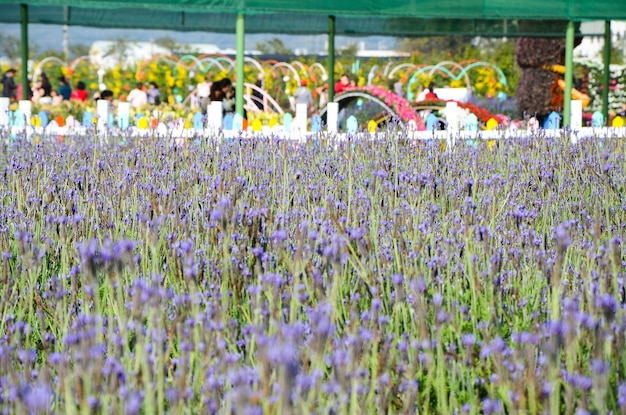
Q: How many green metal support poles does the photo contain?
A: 5